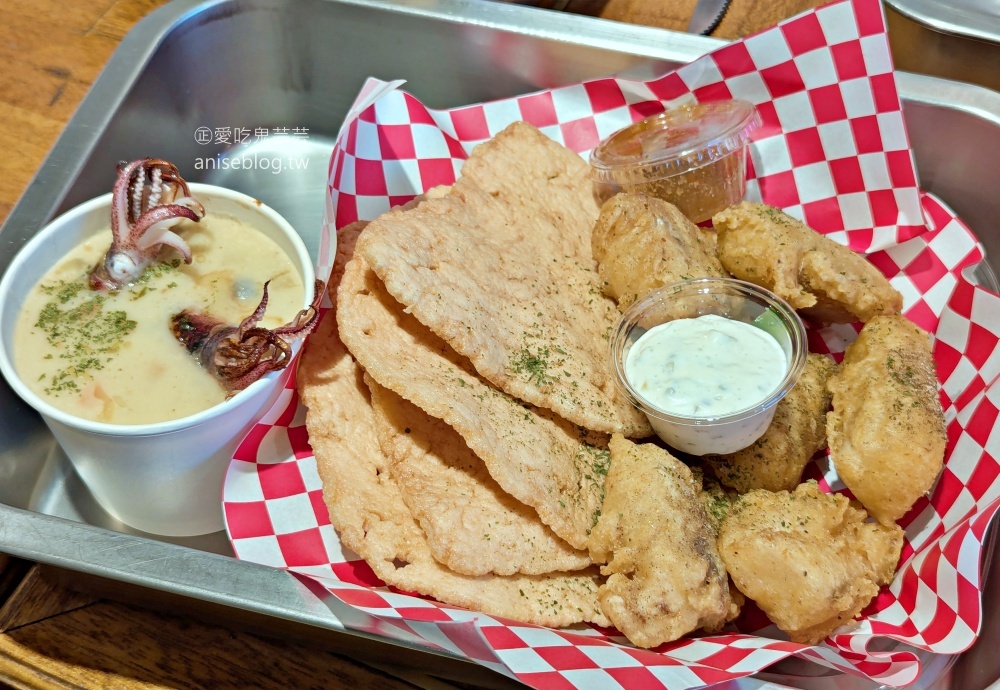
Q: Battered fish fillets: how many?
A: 6